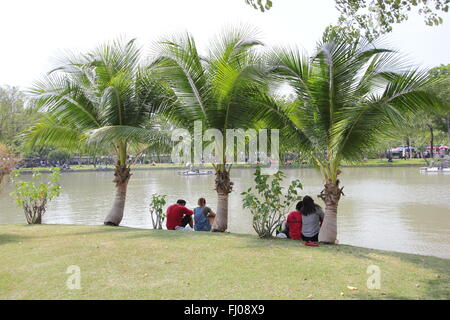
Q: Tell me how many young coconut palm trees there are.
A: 3